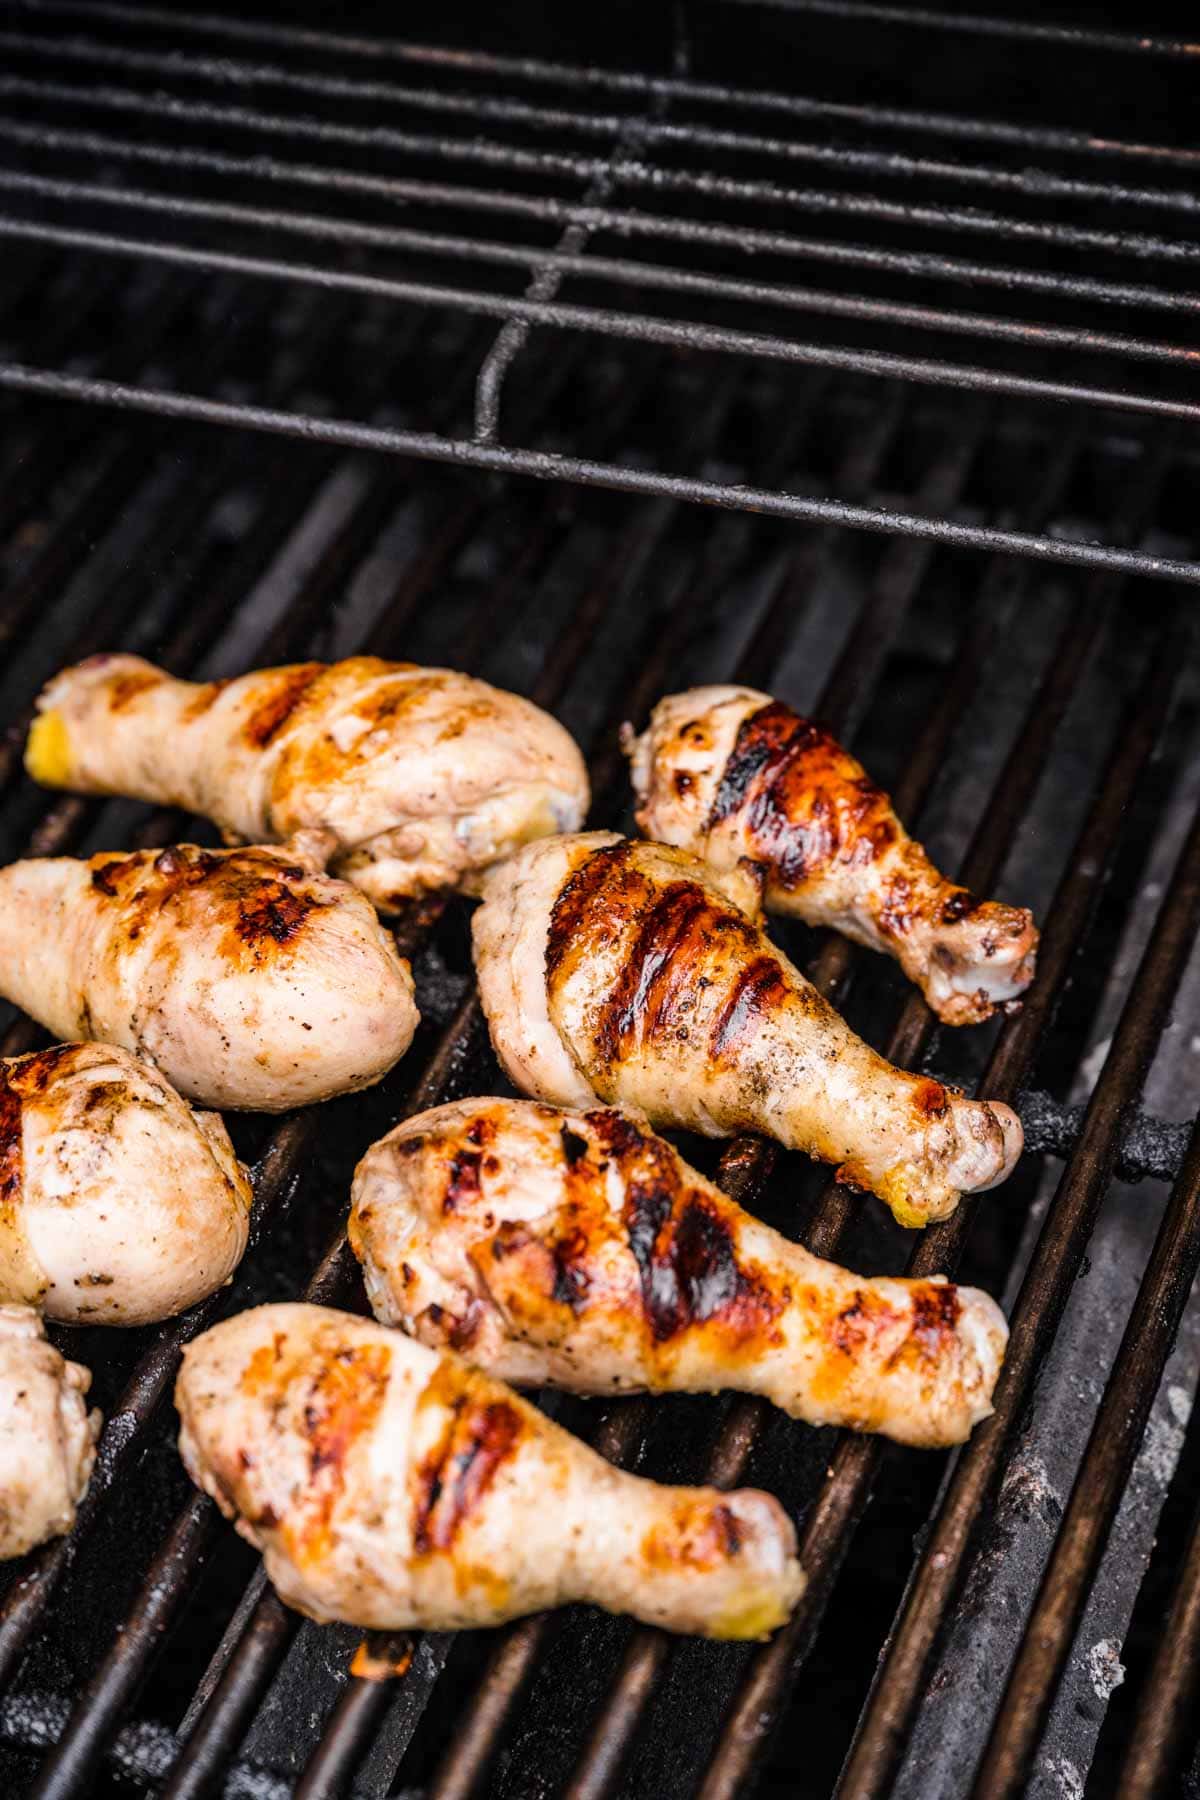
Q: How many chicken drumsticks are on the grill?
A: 8